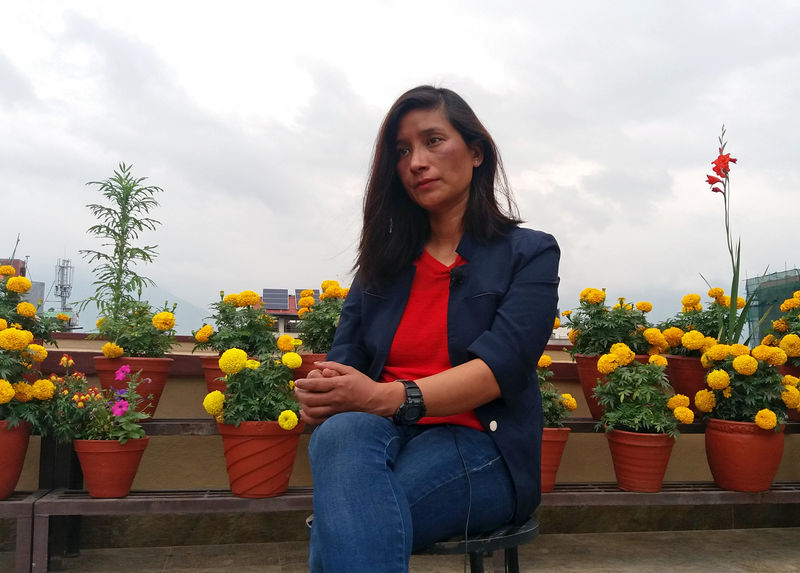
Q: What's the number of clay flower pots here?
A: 13